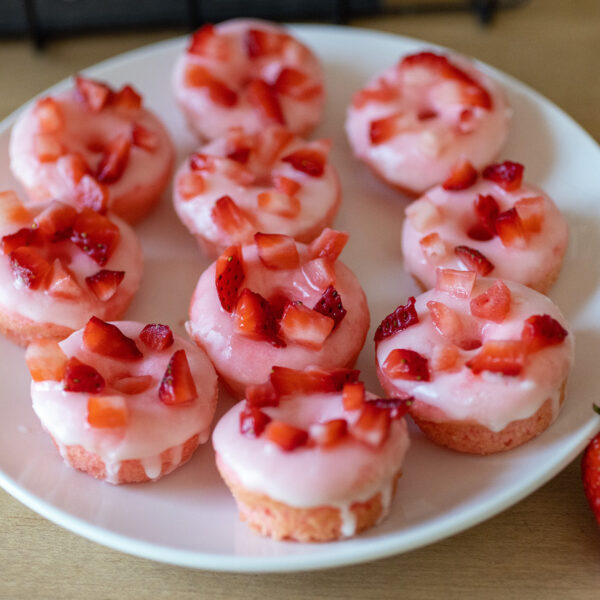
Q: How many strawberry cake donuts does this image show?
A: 10